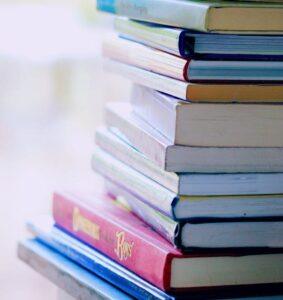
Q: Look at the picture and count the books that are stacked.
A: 12